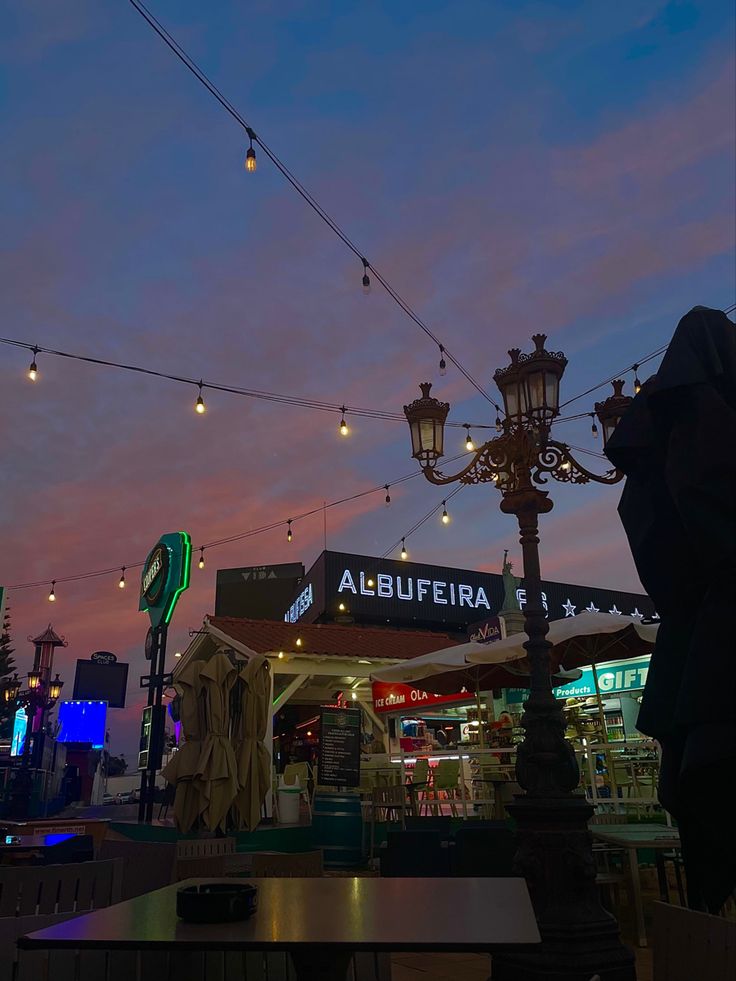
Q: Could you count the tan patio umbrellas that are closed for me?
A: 3